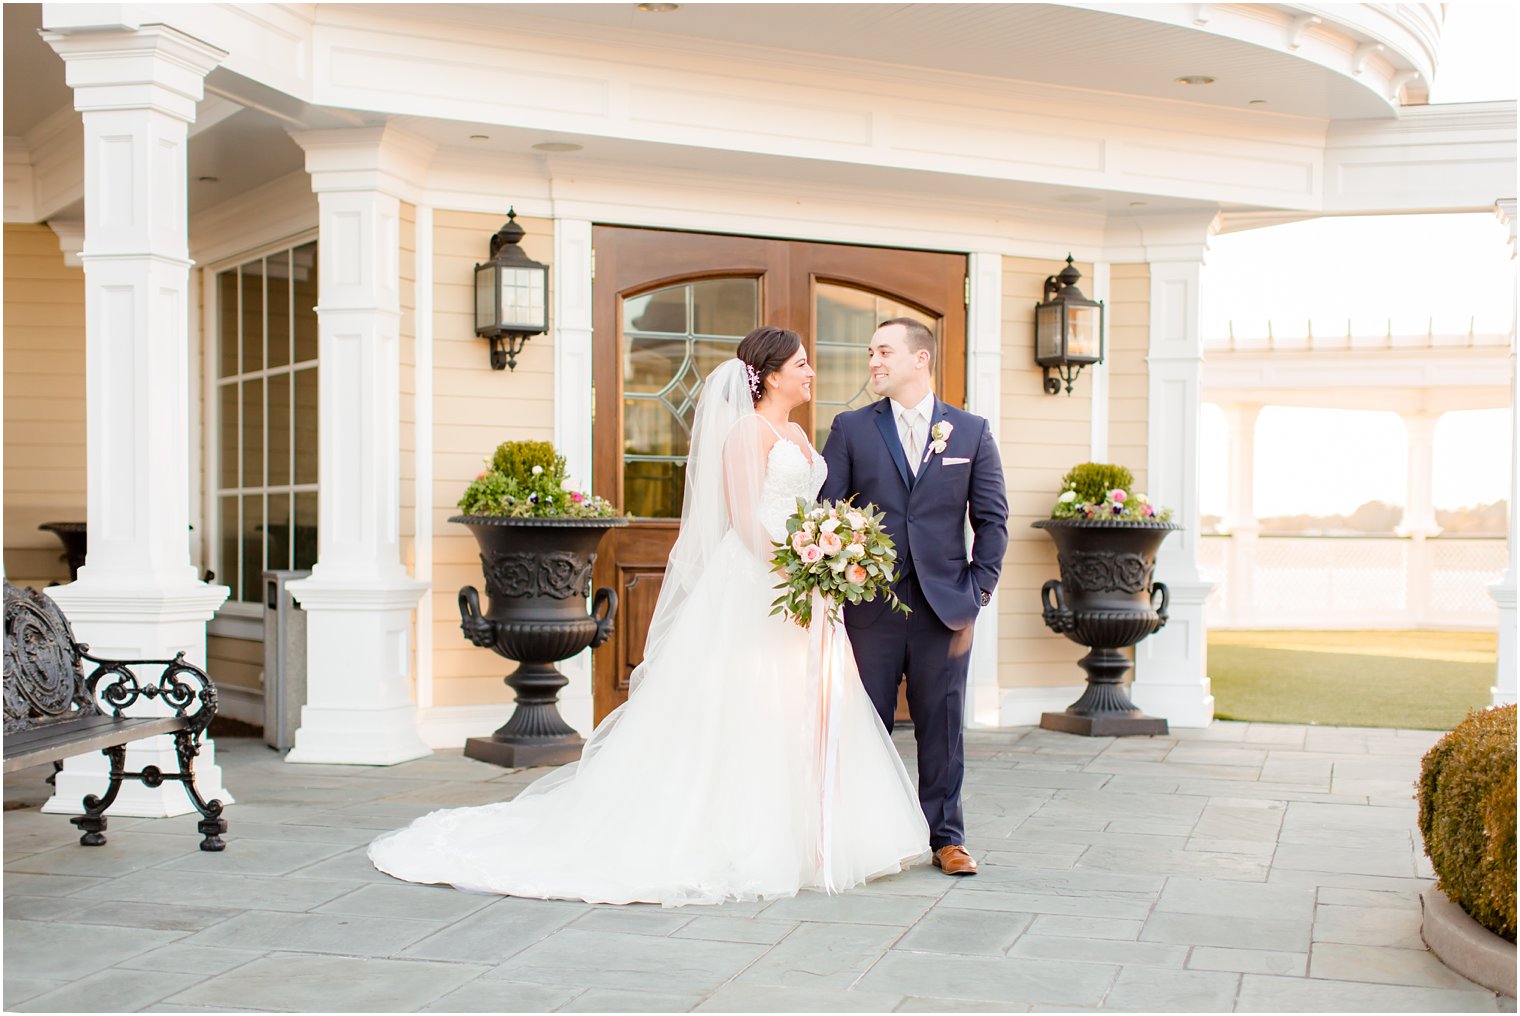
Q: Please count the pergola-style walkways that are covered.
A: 1